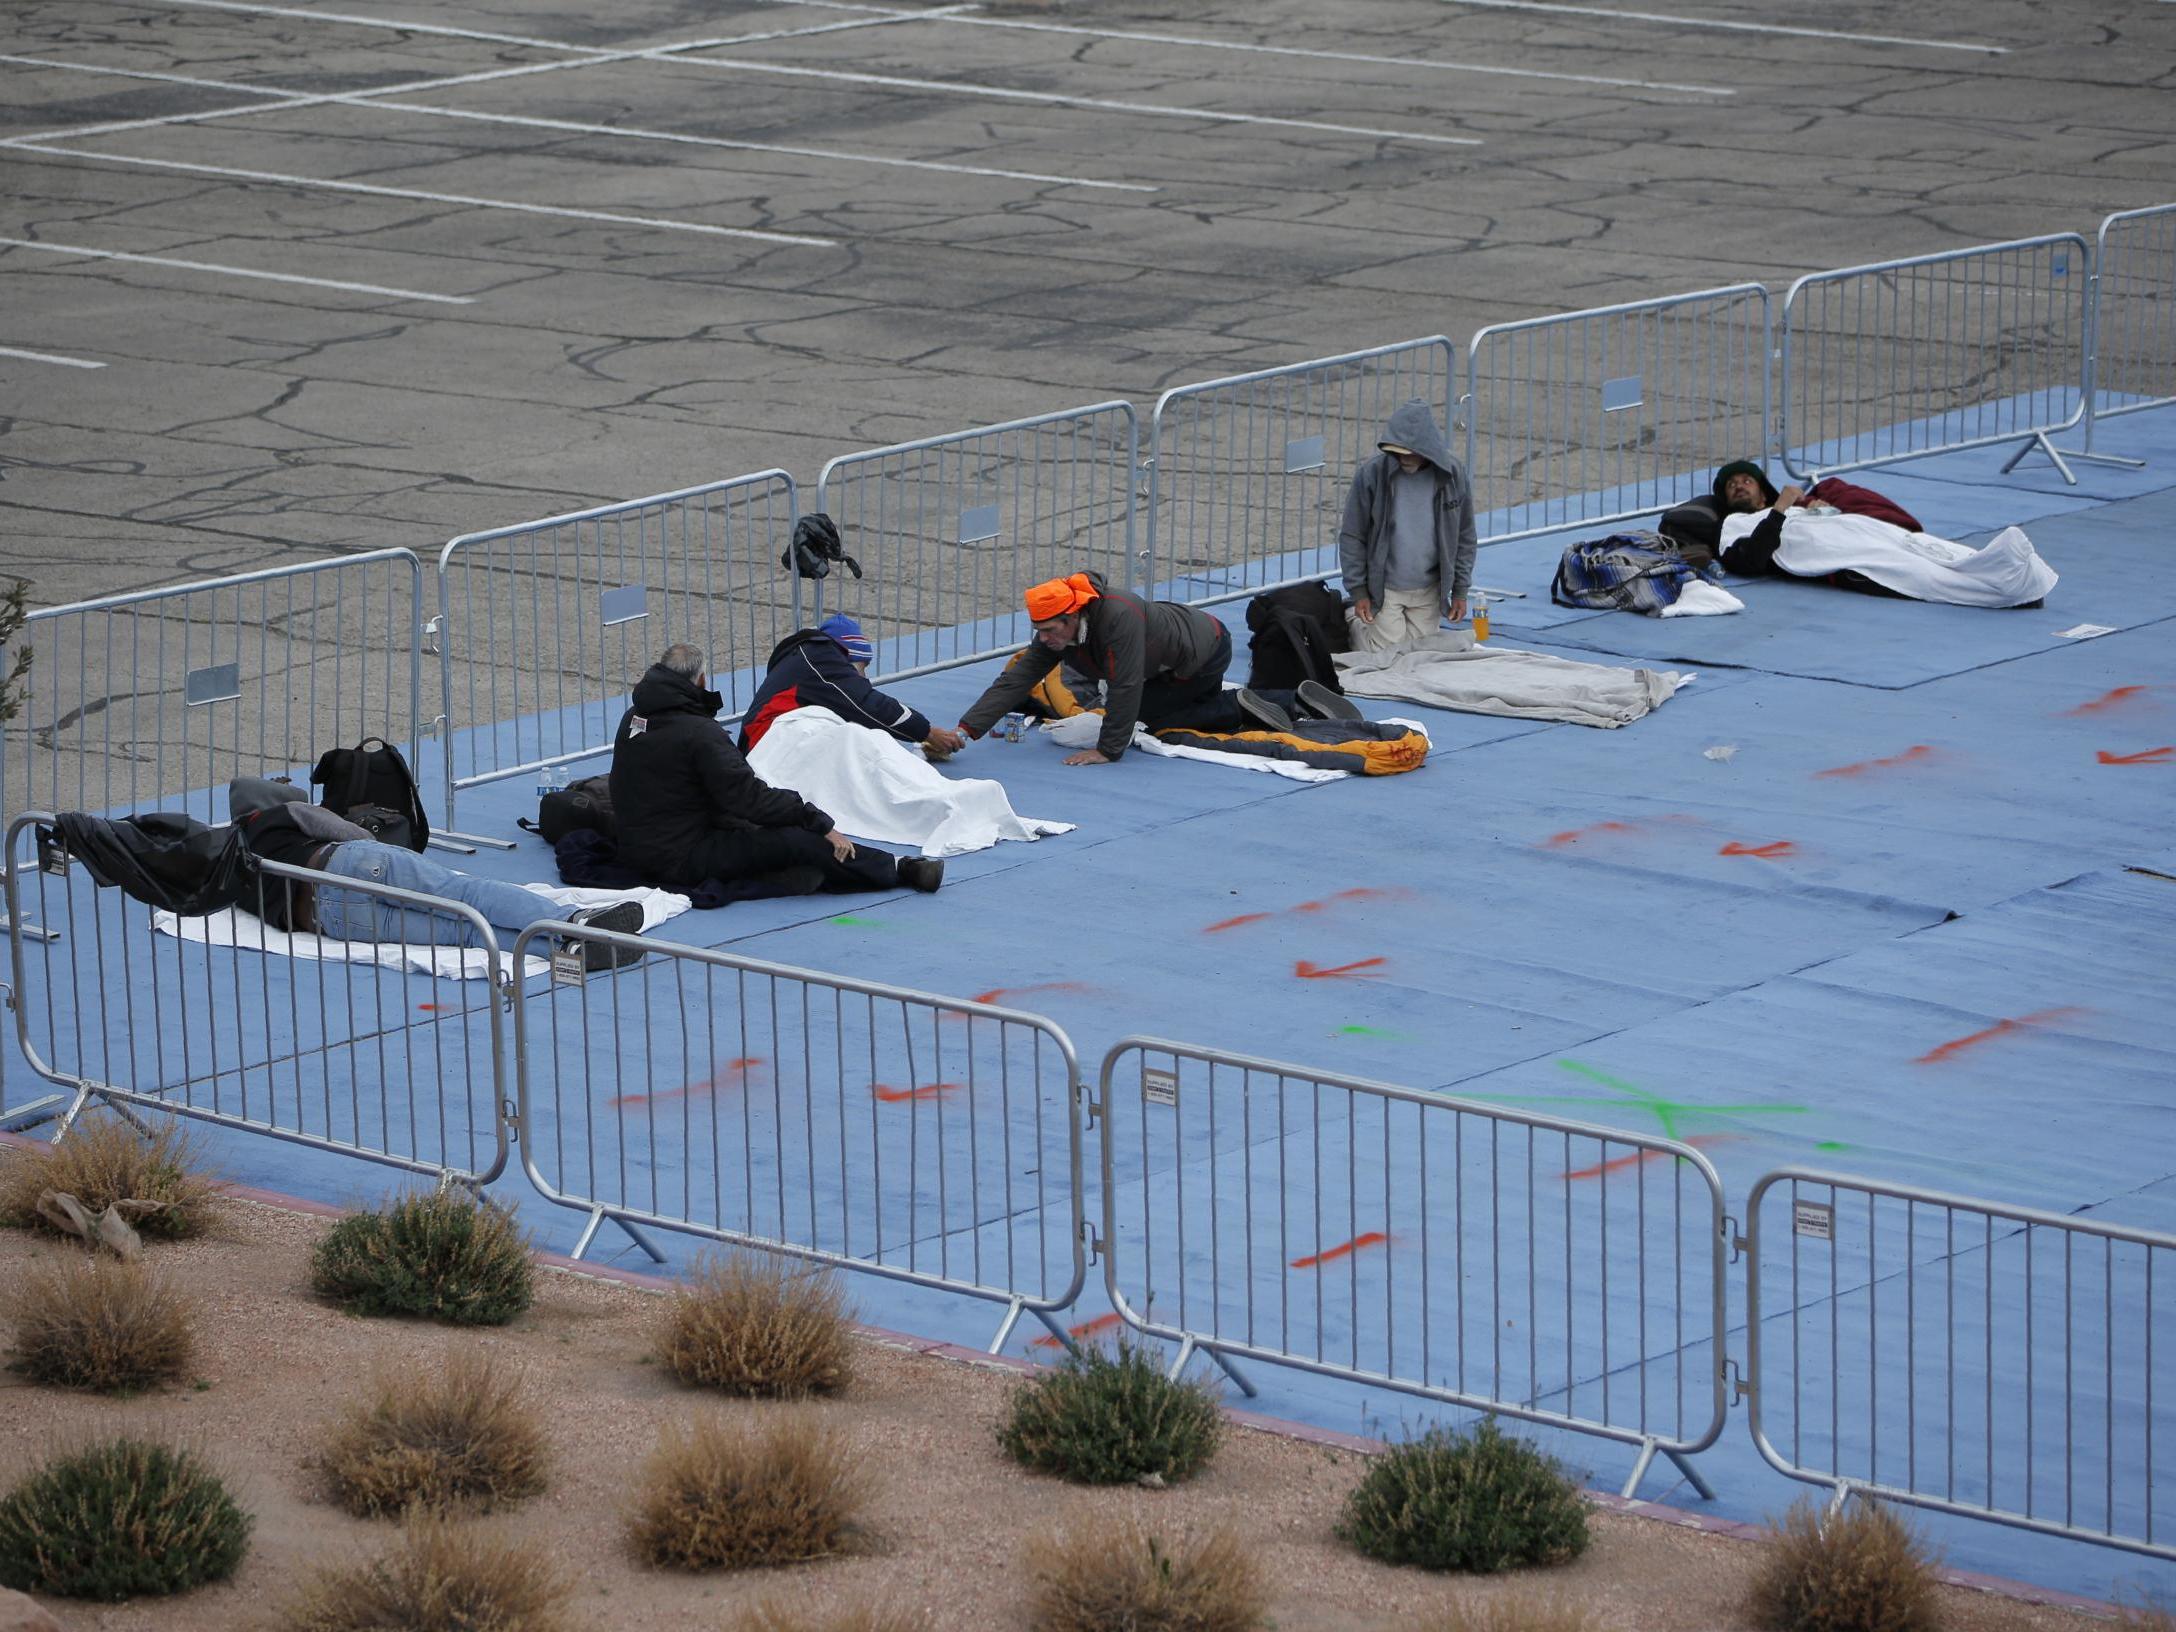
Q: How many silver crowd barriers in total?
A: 11